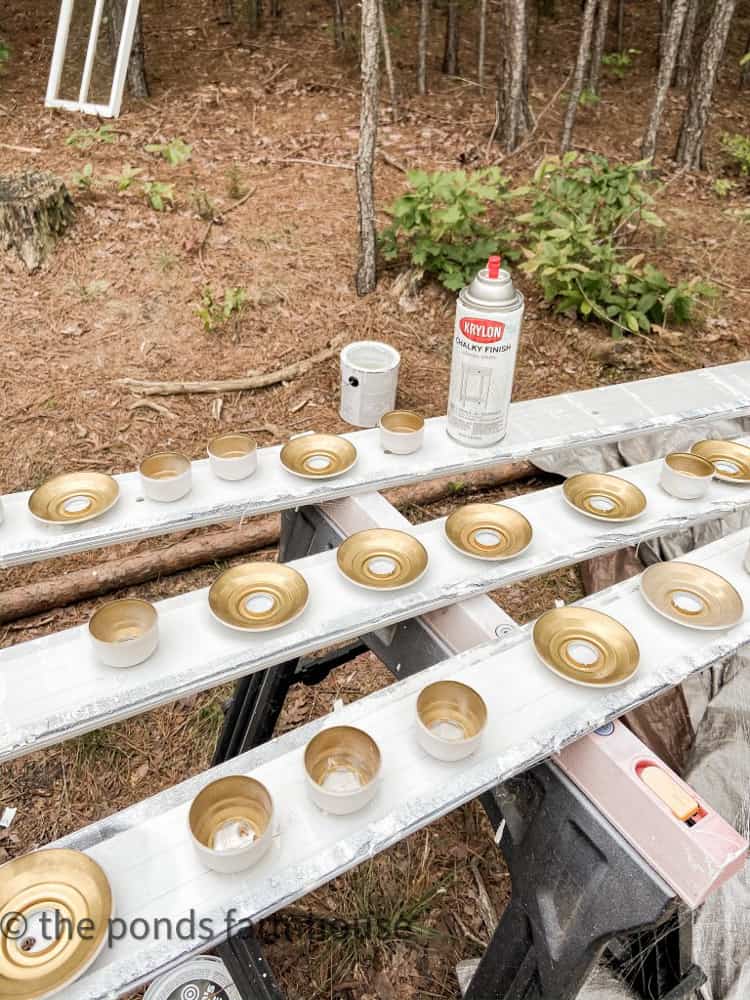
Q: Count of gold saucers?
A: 10